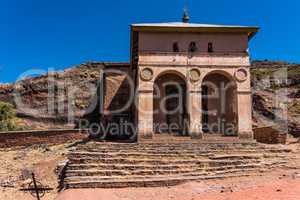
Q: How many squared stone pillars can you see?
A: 3